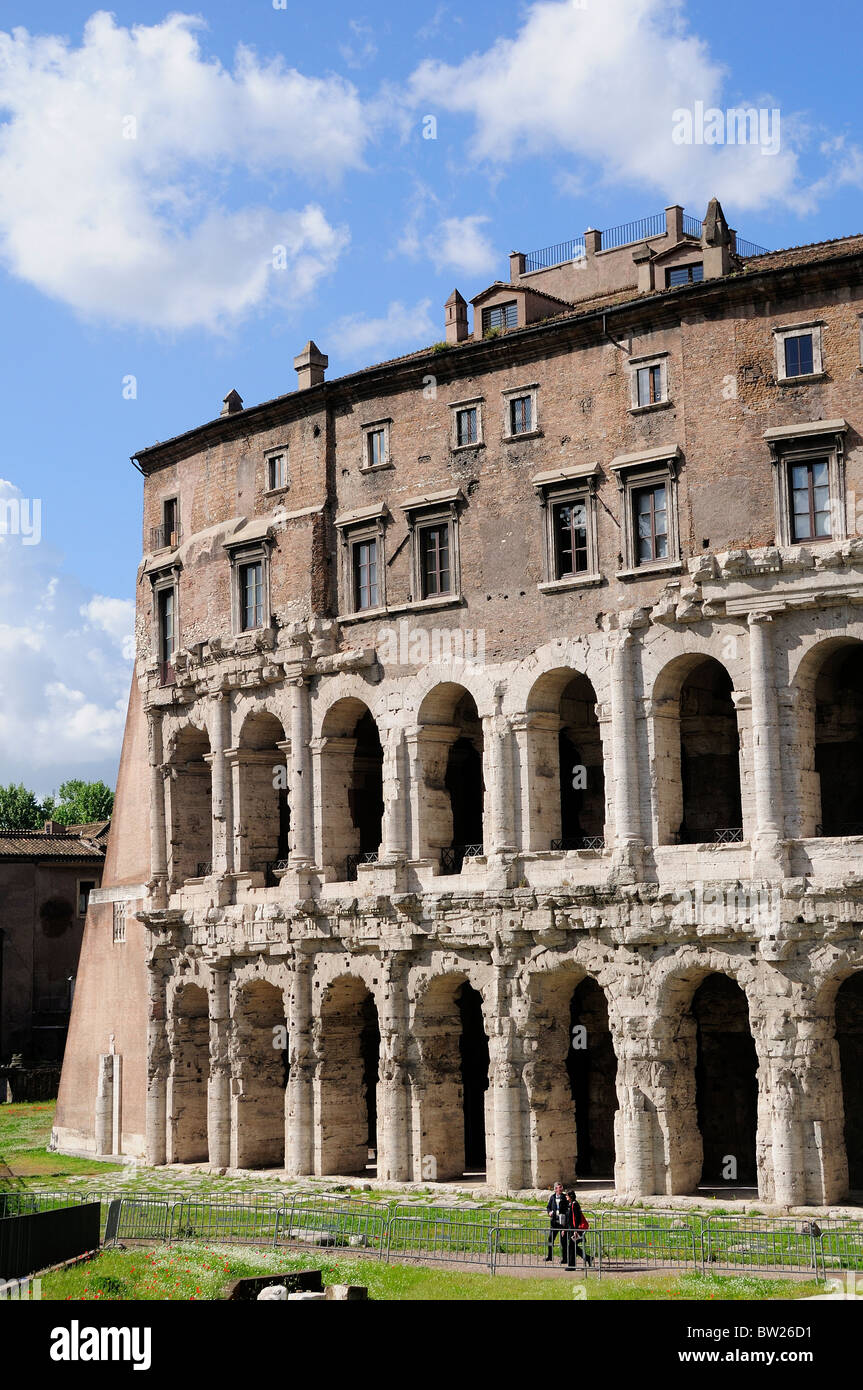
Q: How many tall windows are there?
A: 7